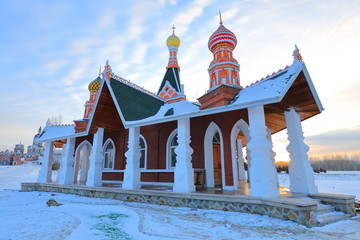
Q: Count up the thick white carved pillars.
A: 7